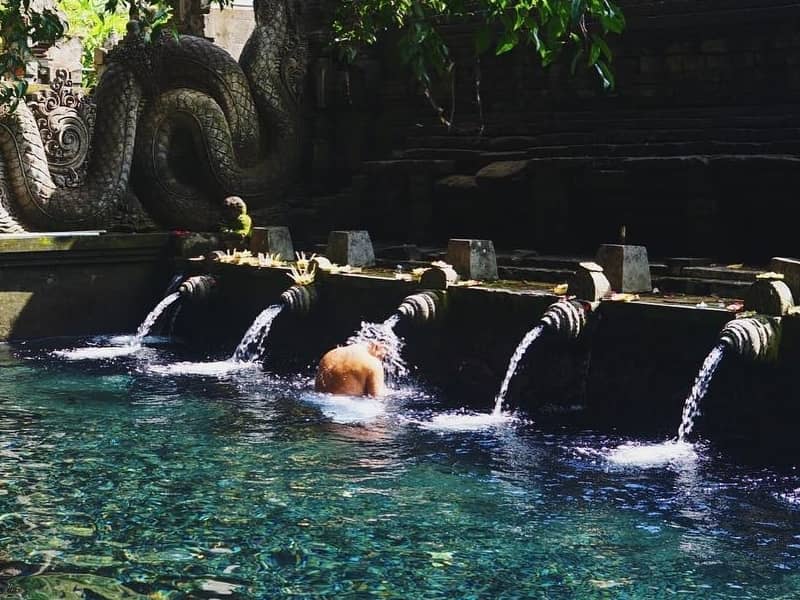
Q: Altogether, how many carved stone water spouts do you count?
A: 5